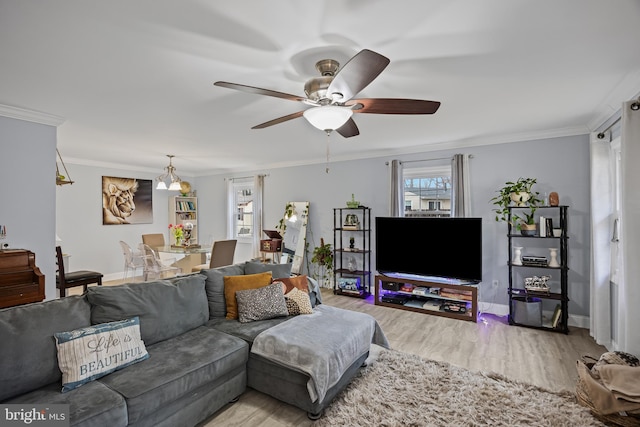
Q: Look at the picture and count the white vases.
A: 2